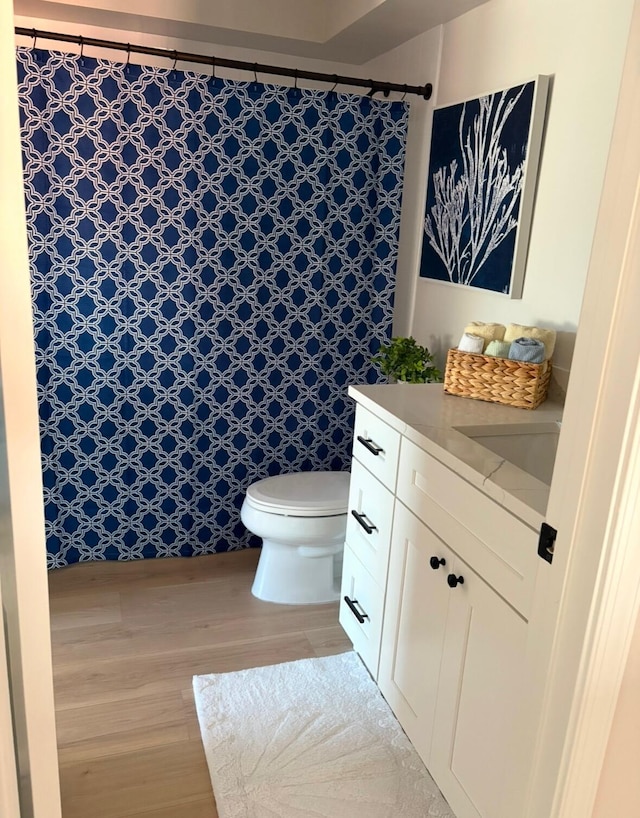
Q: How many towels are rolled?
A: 5